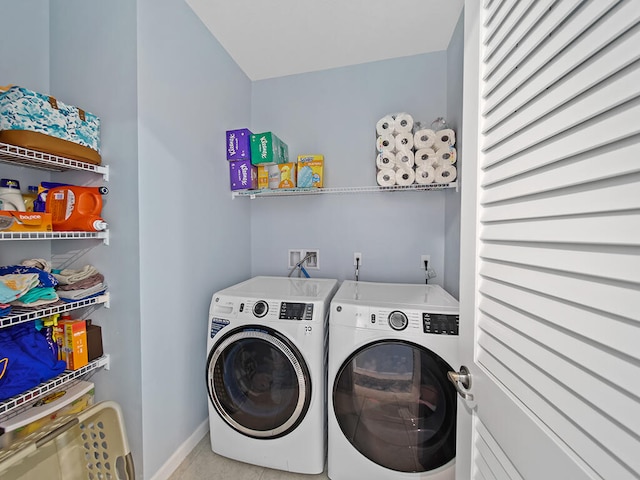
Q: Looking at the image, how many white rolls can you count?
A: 14